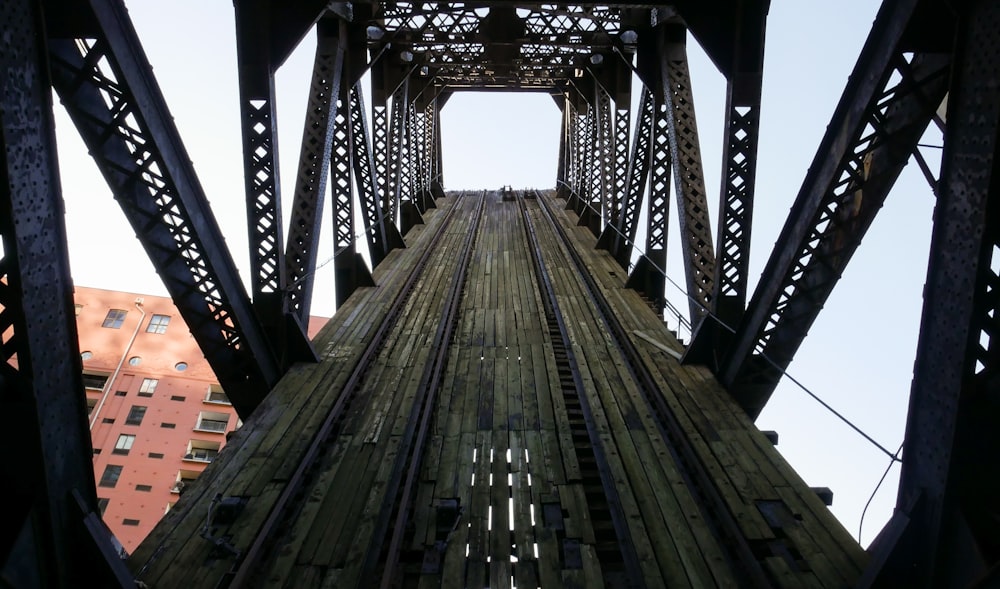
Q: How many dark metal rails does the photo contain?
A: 4